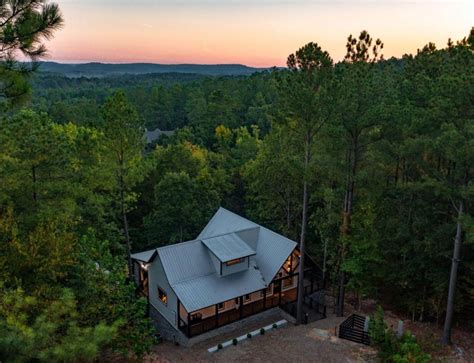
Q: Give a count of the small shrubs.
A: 5